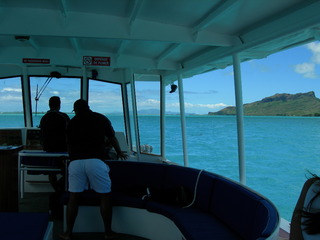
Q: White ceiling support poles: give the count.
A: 2